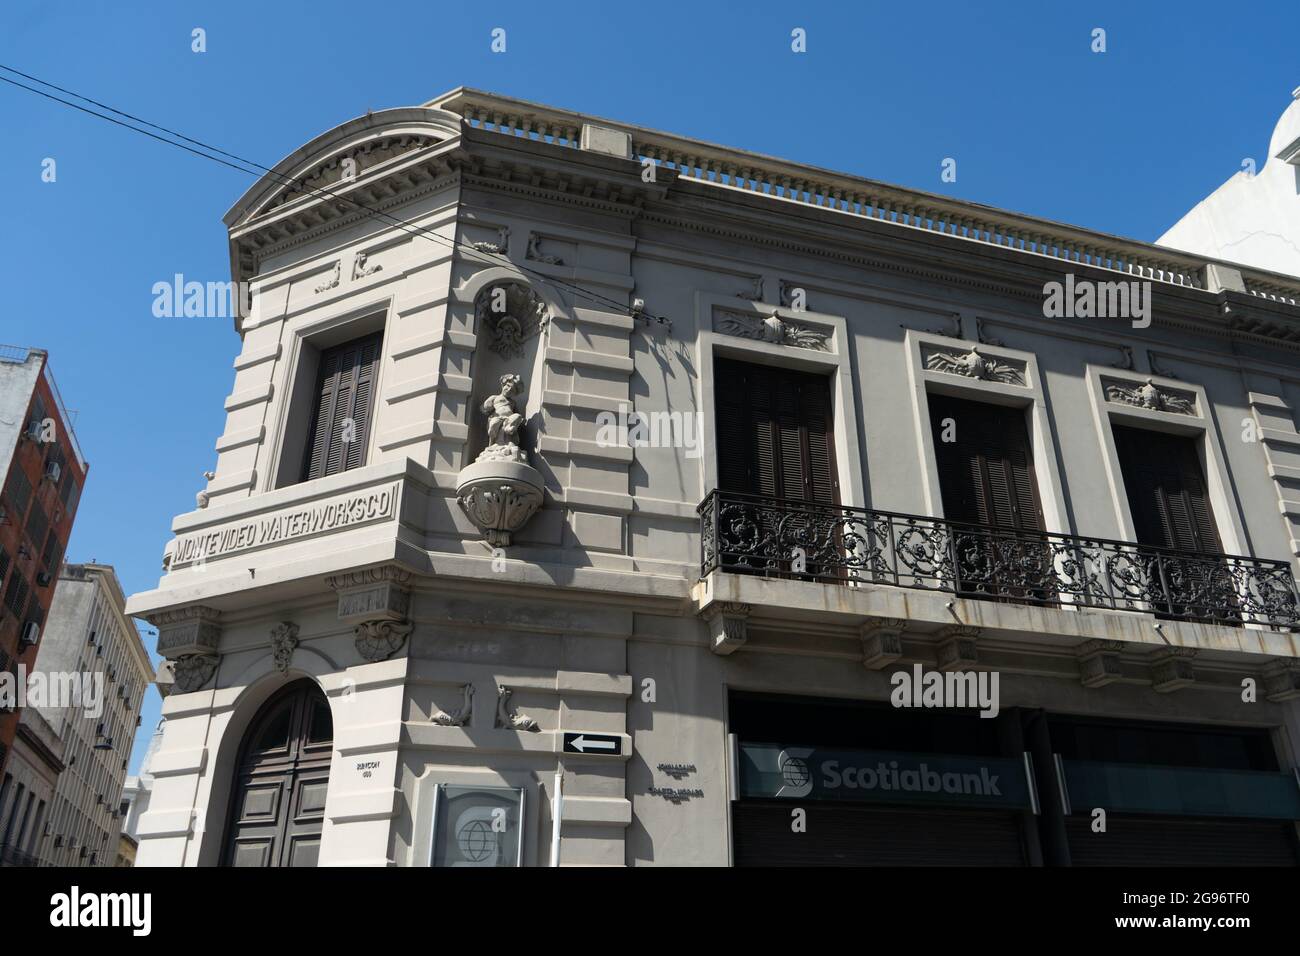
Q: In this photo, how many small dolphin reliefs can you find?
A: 12